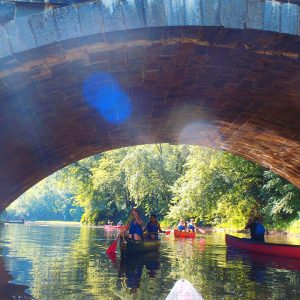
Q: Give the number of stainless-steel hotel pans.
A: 0